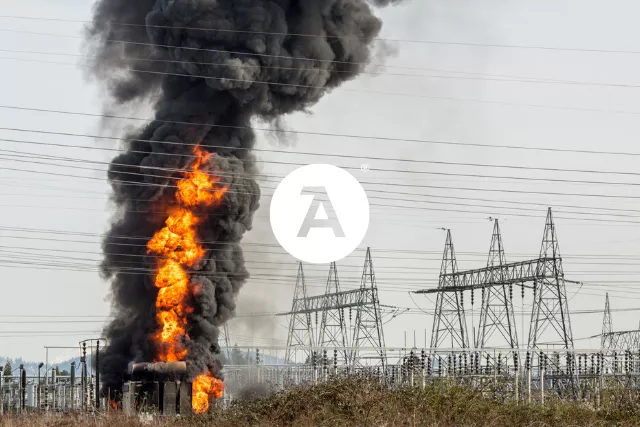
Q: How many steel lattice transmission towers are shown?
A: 7